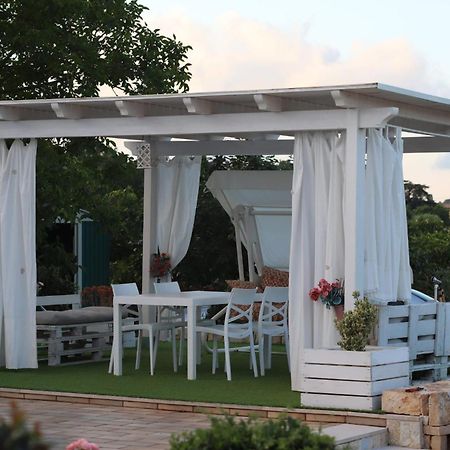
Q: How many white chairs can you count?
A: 4